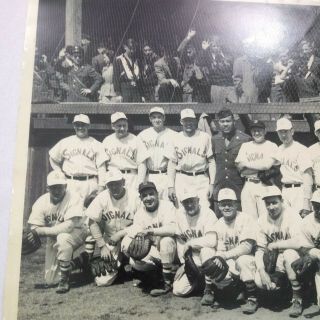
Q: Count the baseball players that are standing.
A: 7